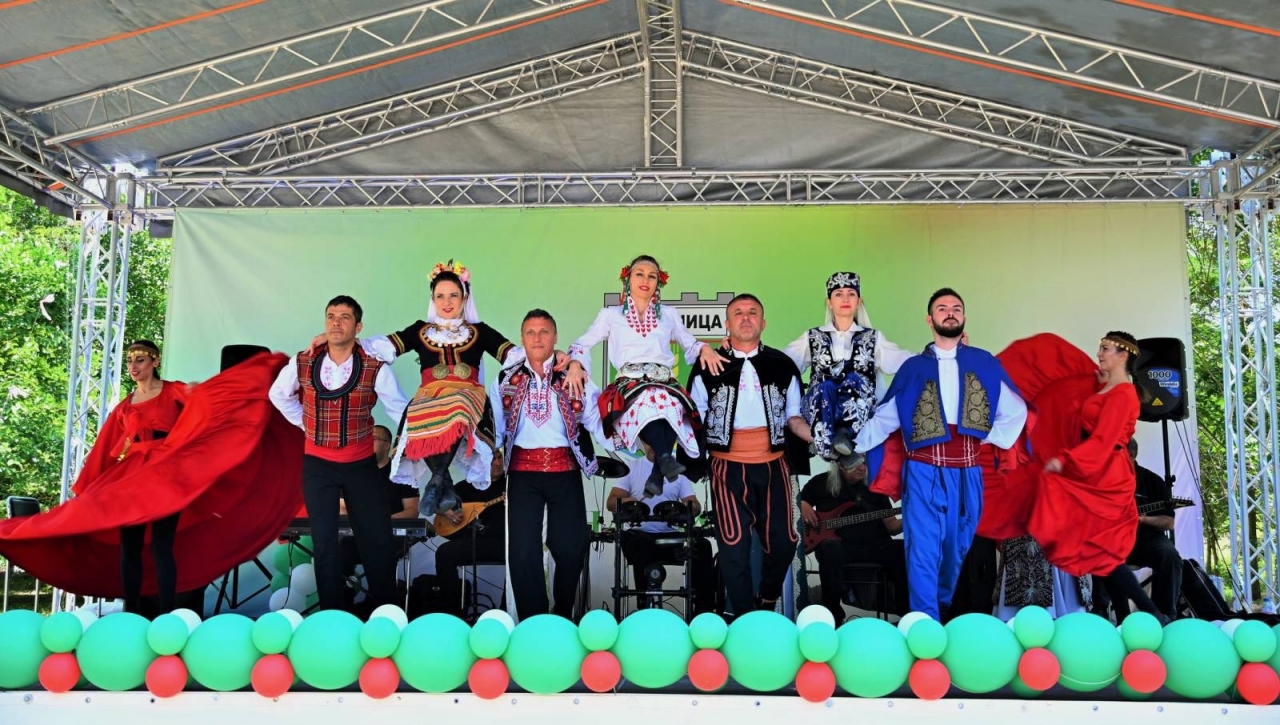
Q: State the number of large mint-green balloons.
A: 12